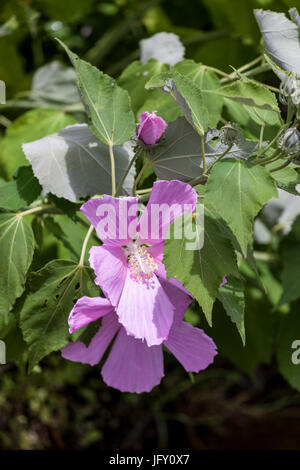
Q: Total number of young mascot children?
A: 0